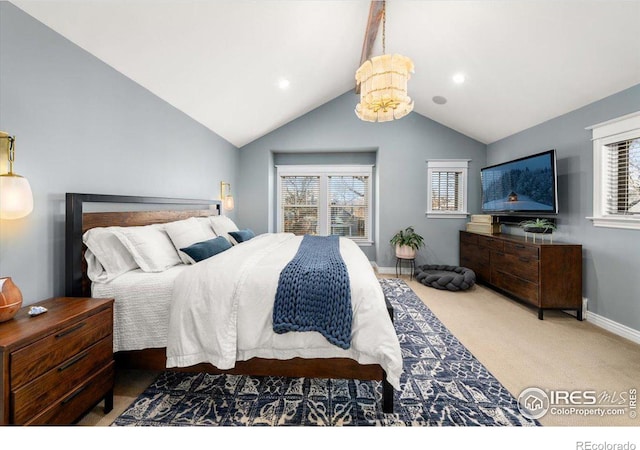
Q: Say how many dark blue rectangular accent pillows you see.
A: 2